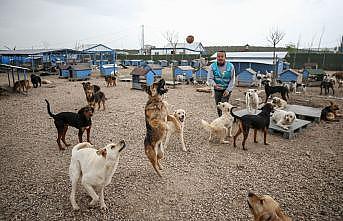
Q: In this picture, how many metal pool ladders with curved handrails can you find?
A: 0